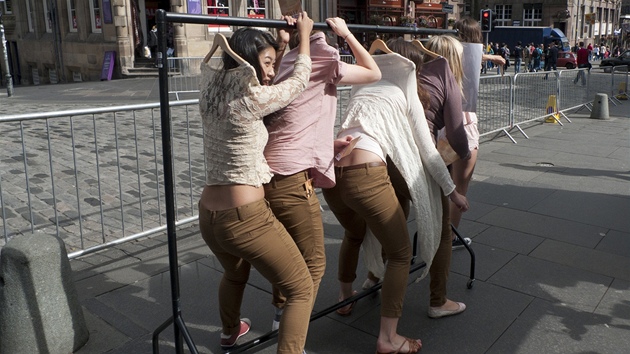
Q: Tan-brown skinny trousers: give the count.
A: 4